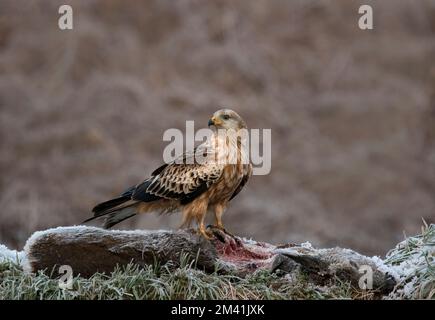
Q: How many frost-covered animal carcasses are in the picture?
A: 1